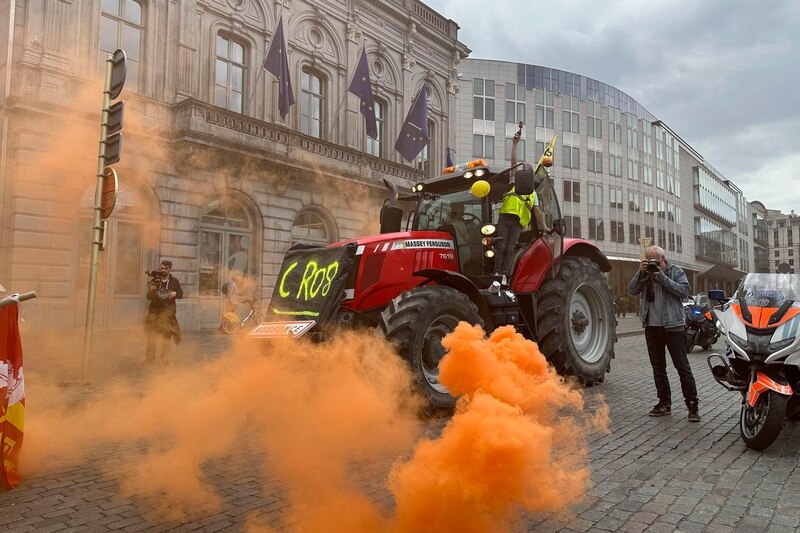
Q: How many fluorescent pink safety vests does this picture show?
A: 0